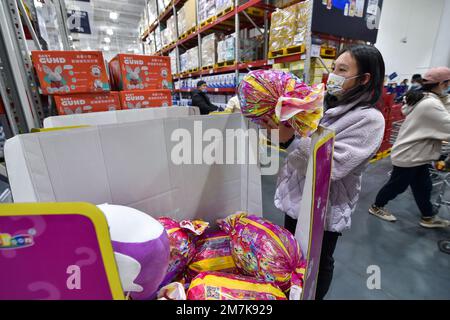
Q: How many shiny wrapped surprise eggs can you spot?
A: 5